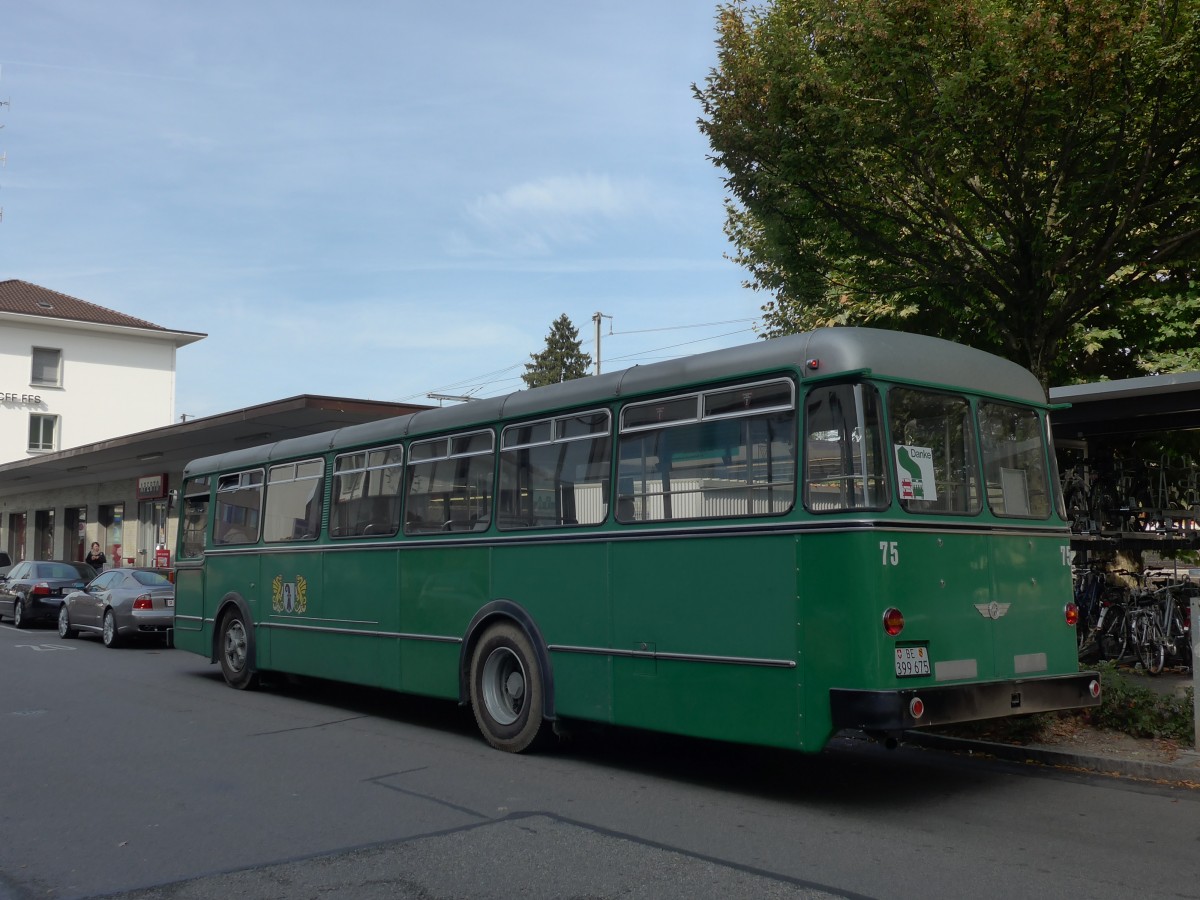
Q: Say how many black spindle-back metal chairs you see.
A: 0